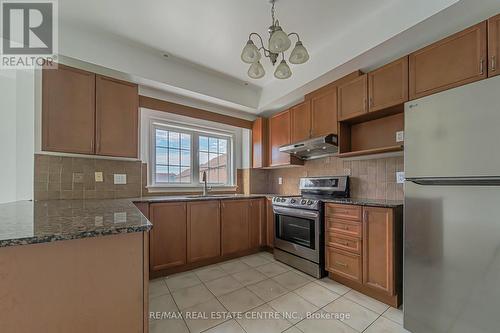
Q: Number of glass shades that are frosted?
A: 5